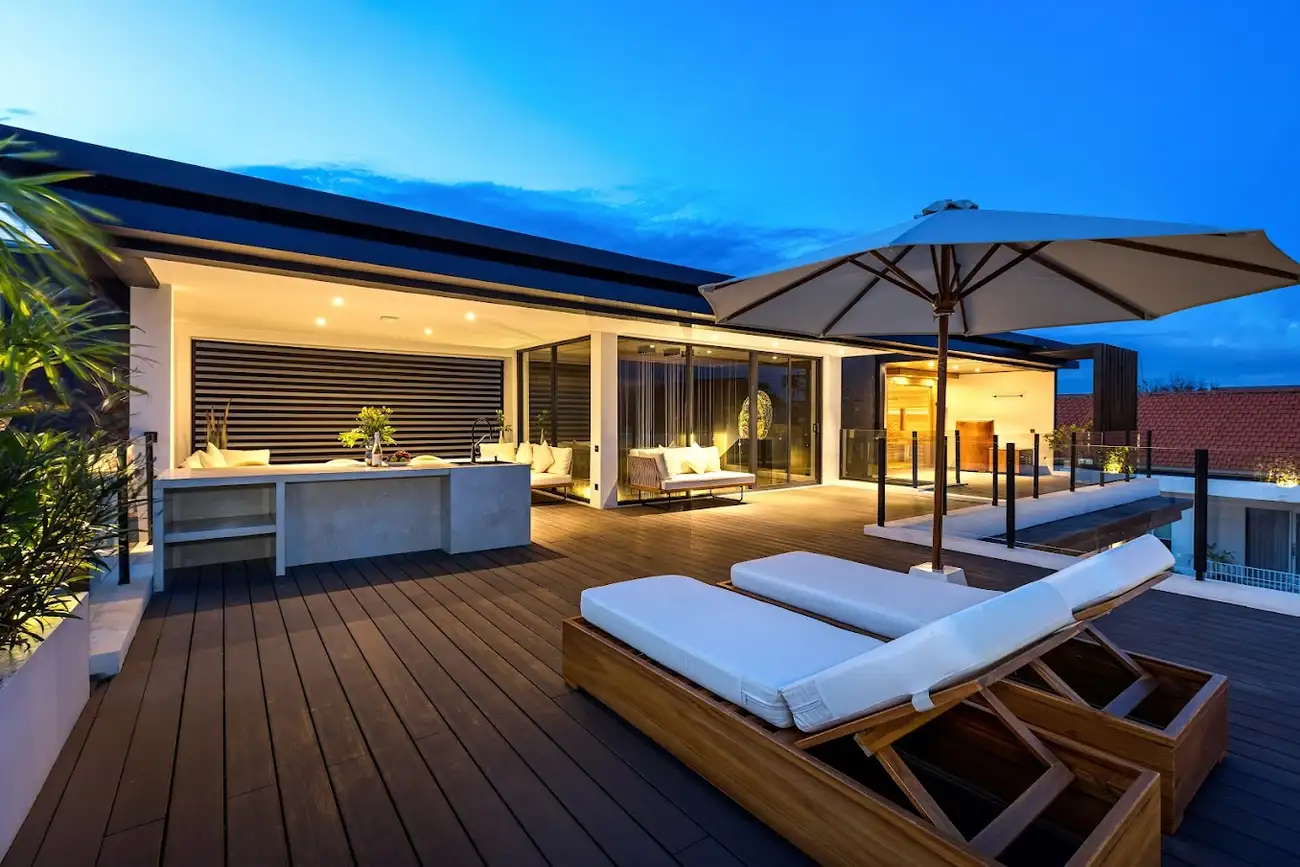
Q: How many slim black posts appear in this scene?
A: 14